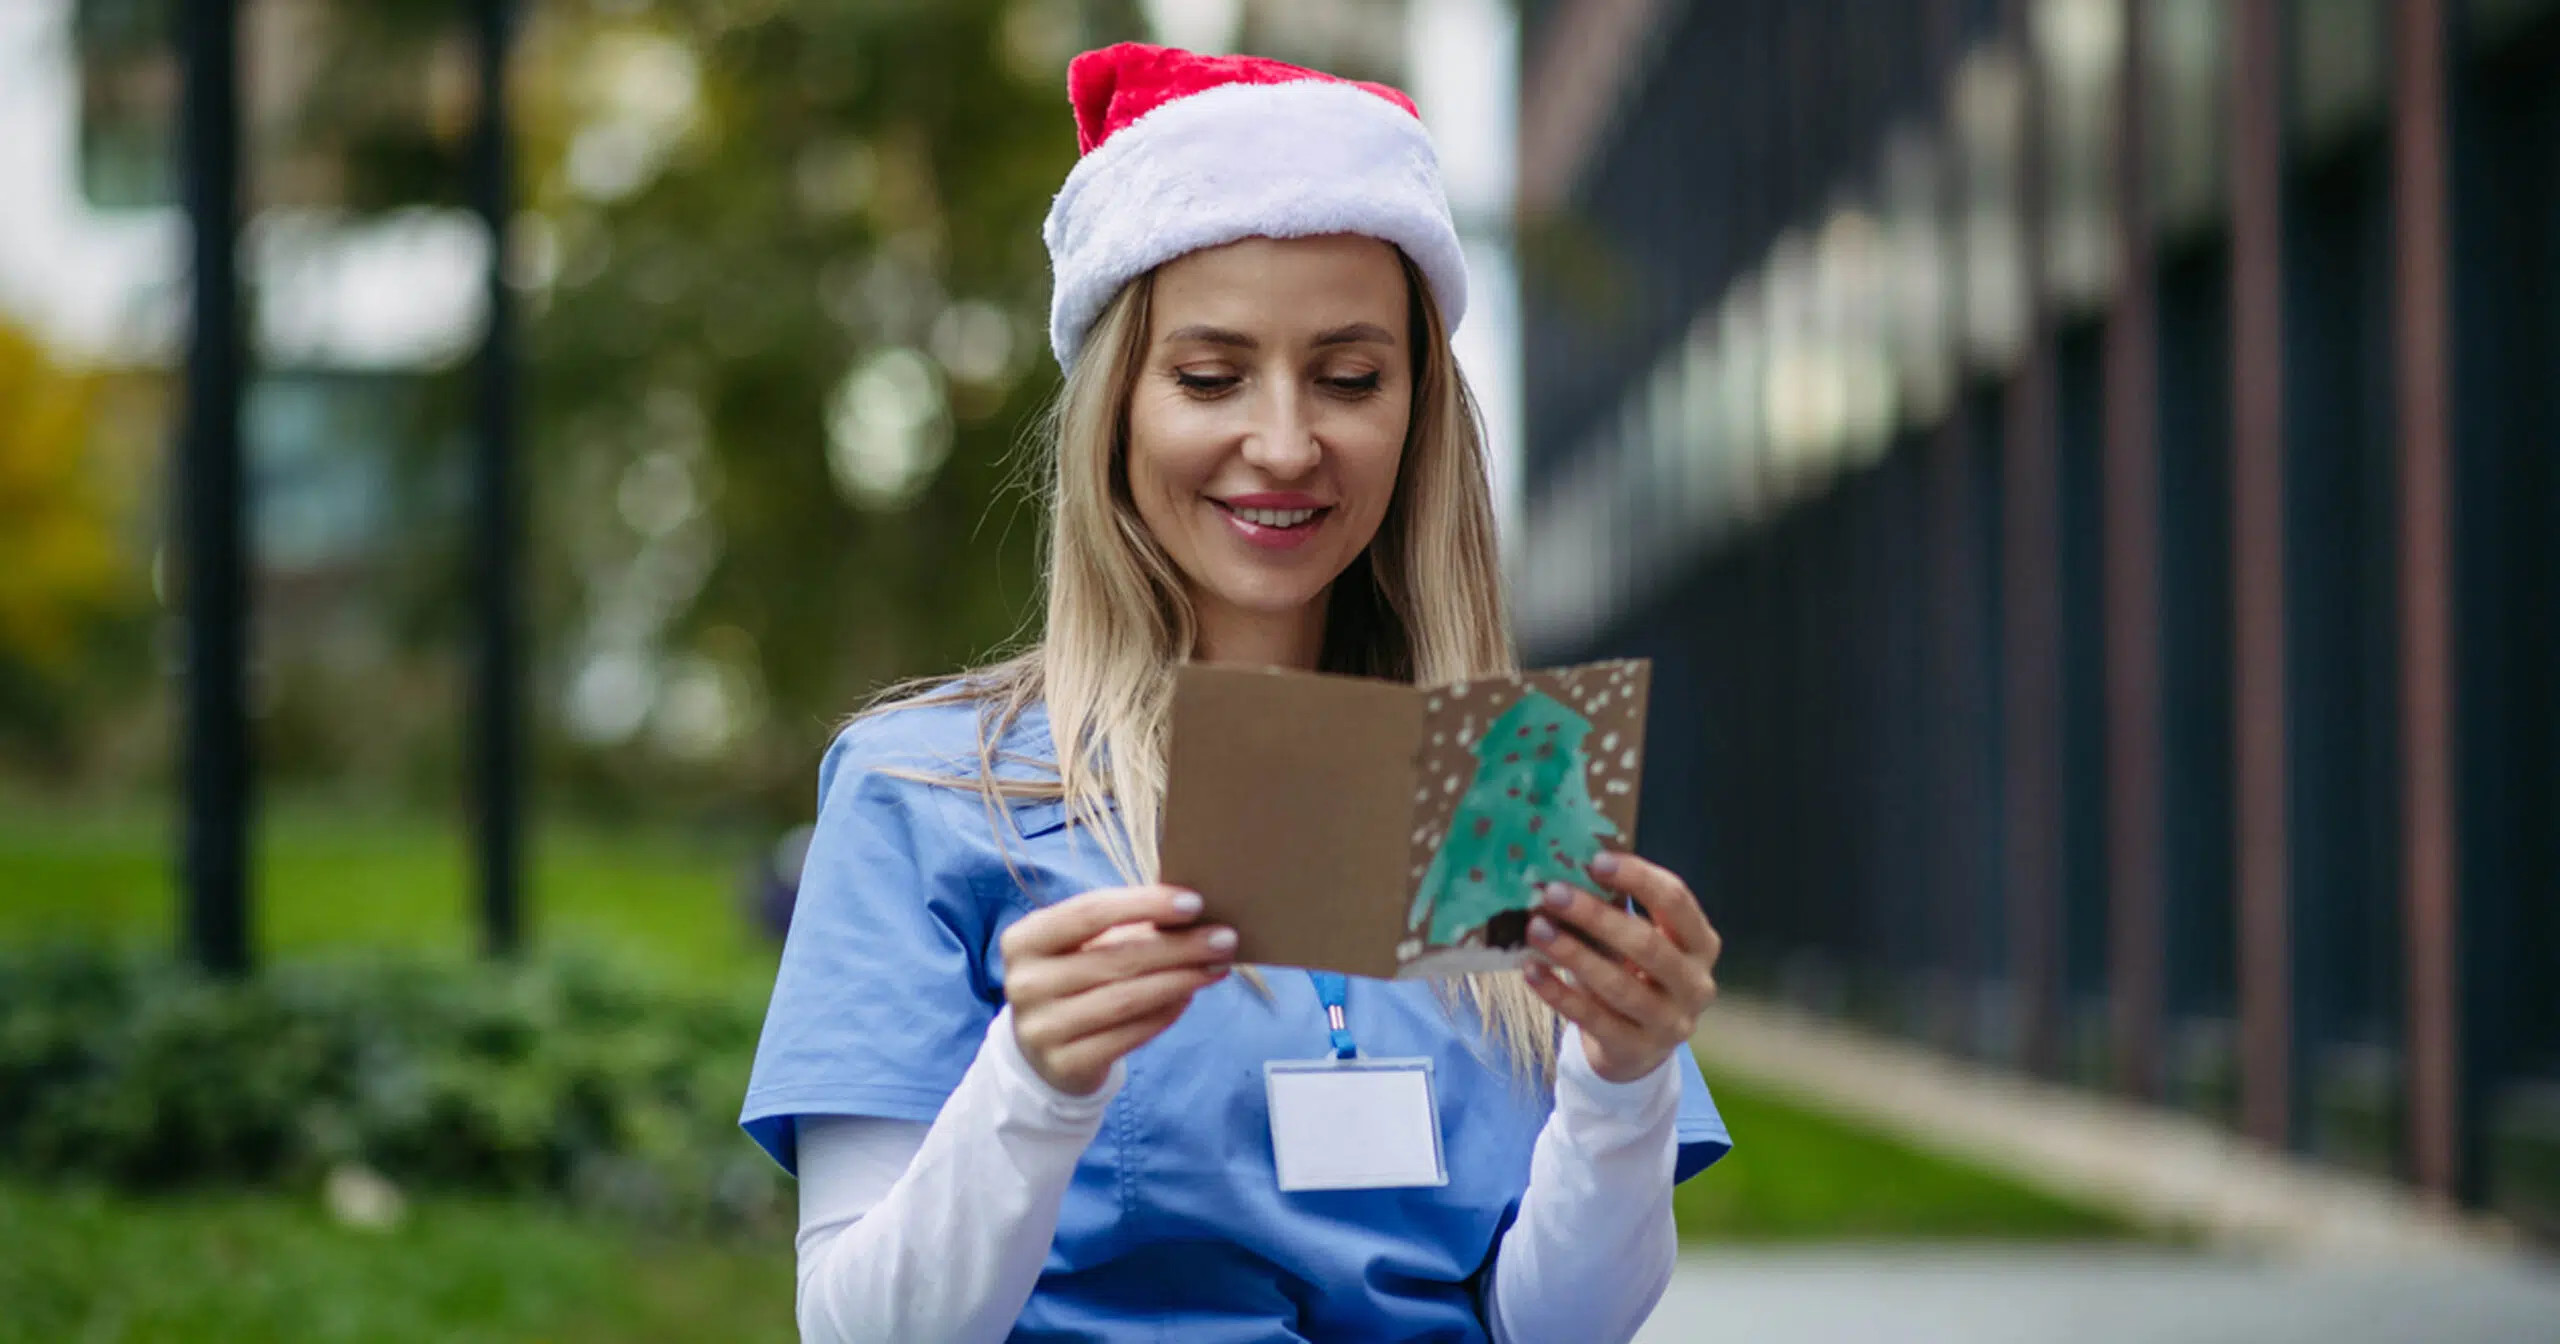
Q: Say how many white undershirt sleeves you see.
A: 2